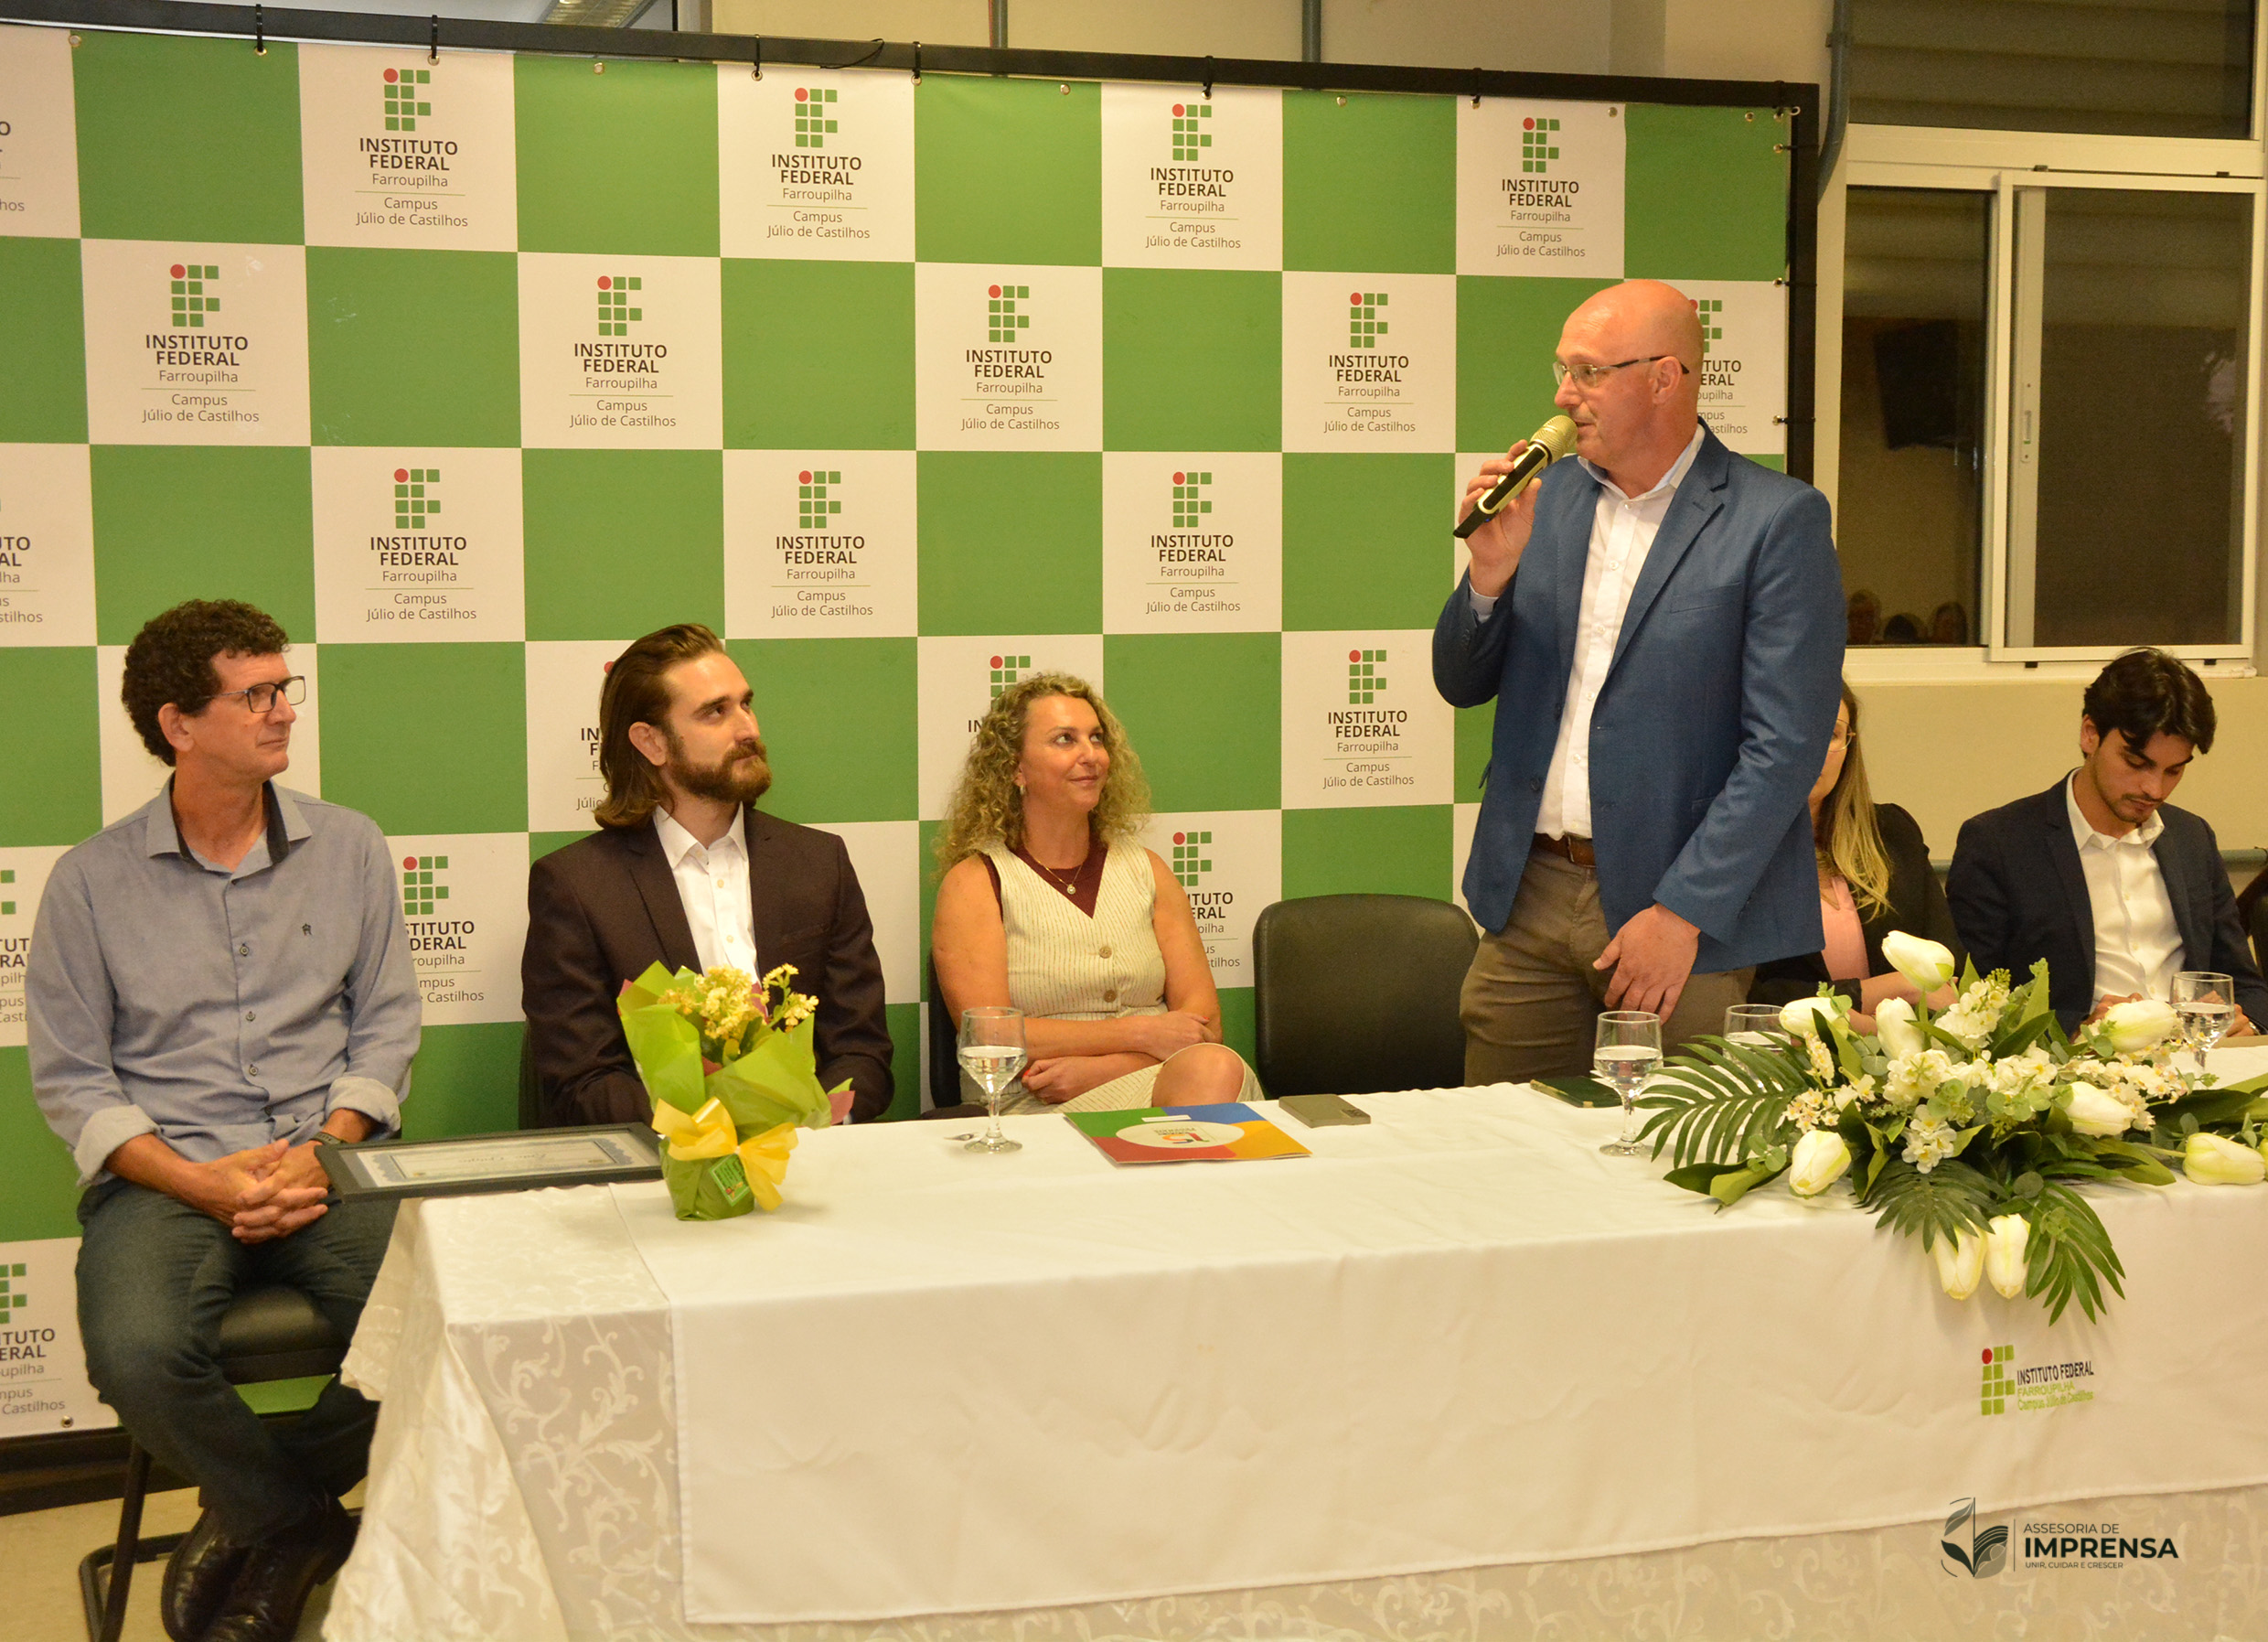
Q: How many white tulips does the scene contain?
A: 9